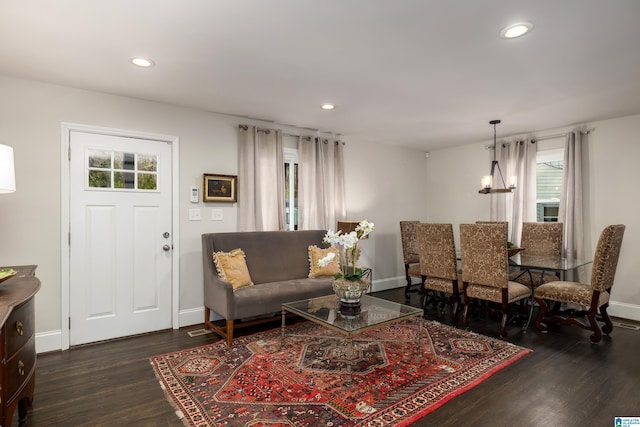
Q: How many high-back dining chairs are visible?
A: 6